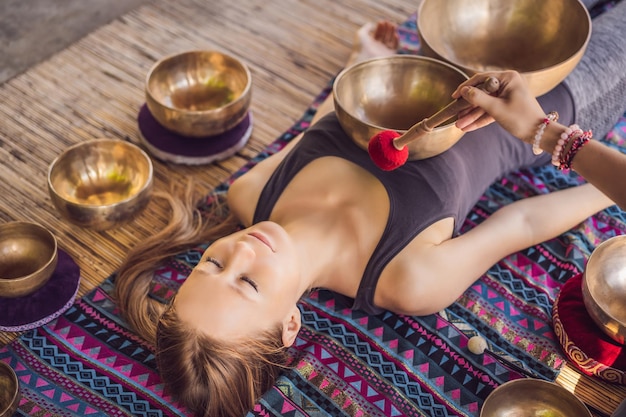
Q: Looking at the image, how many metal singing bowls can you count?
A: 8